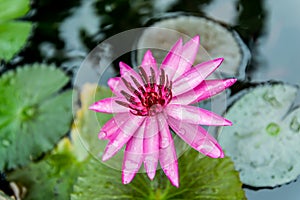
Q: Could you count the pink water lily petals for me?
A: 15